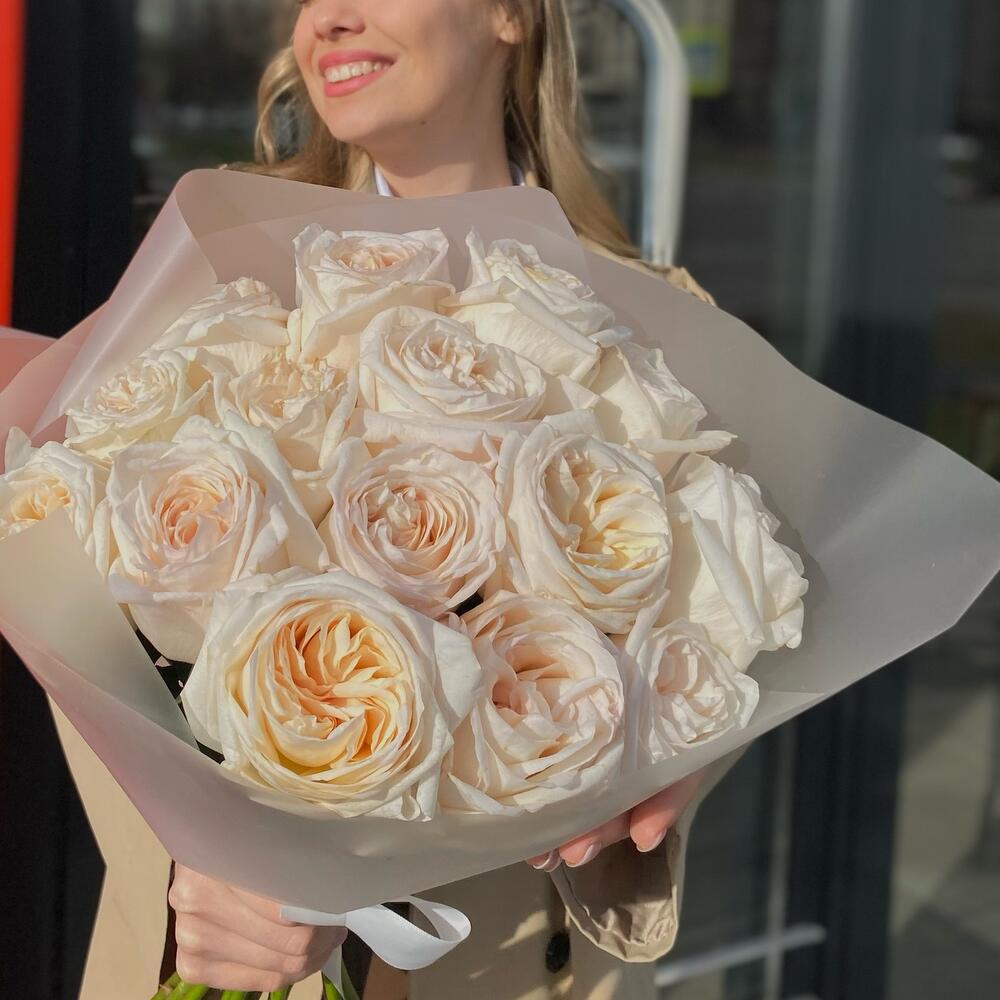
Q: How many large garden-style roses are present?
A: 15